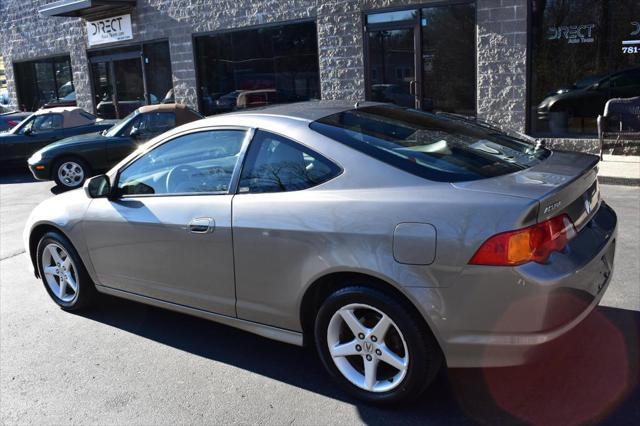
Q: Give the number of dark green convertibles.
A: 2